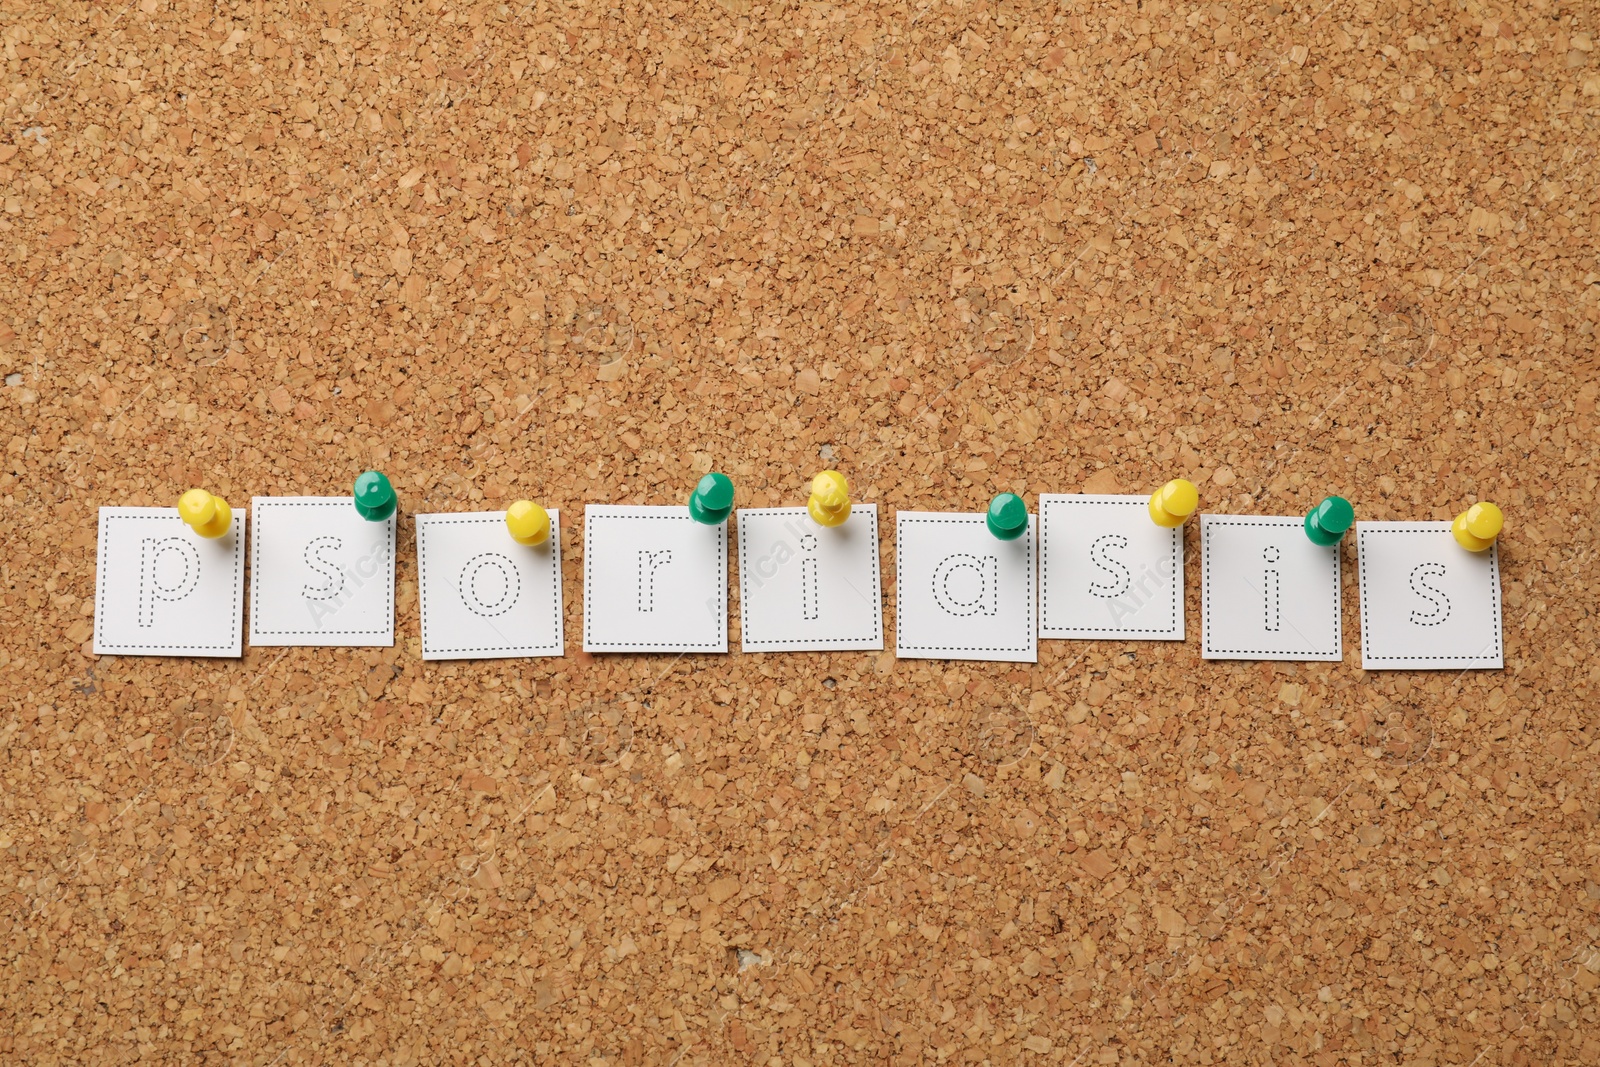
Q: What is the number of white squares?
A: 9